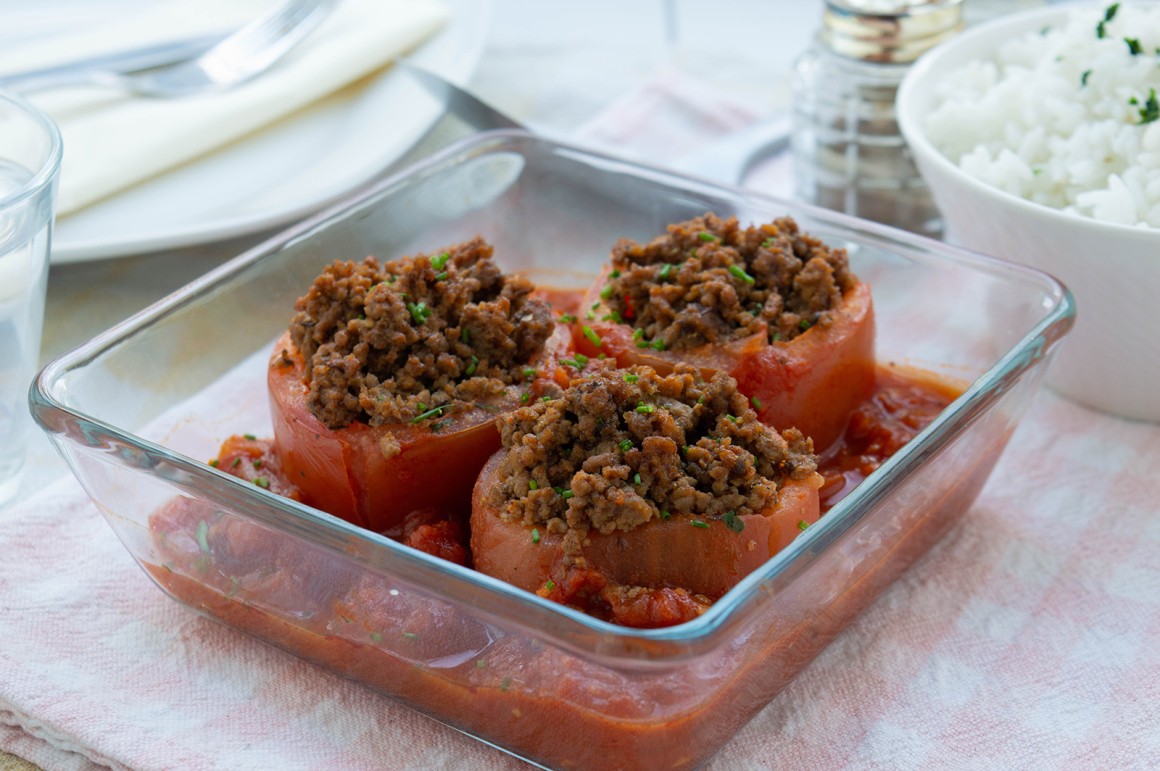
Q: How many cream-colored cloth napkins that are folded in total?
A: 1